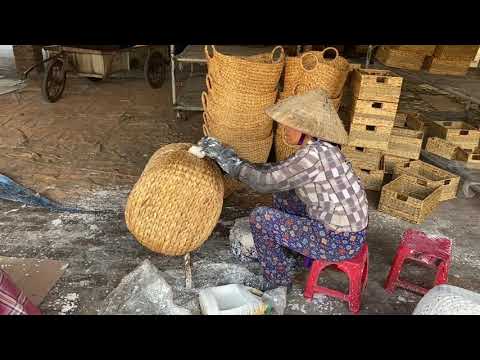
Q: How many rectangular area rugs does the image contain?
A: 0